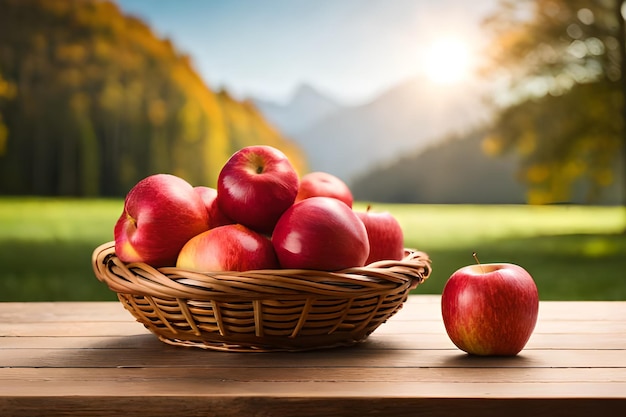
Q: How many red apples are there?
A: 8